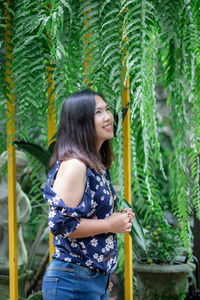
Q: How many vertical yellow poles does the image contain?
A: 4